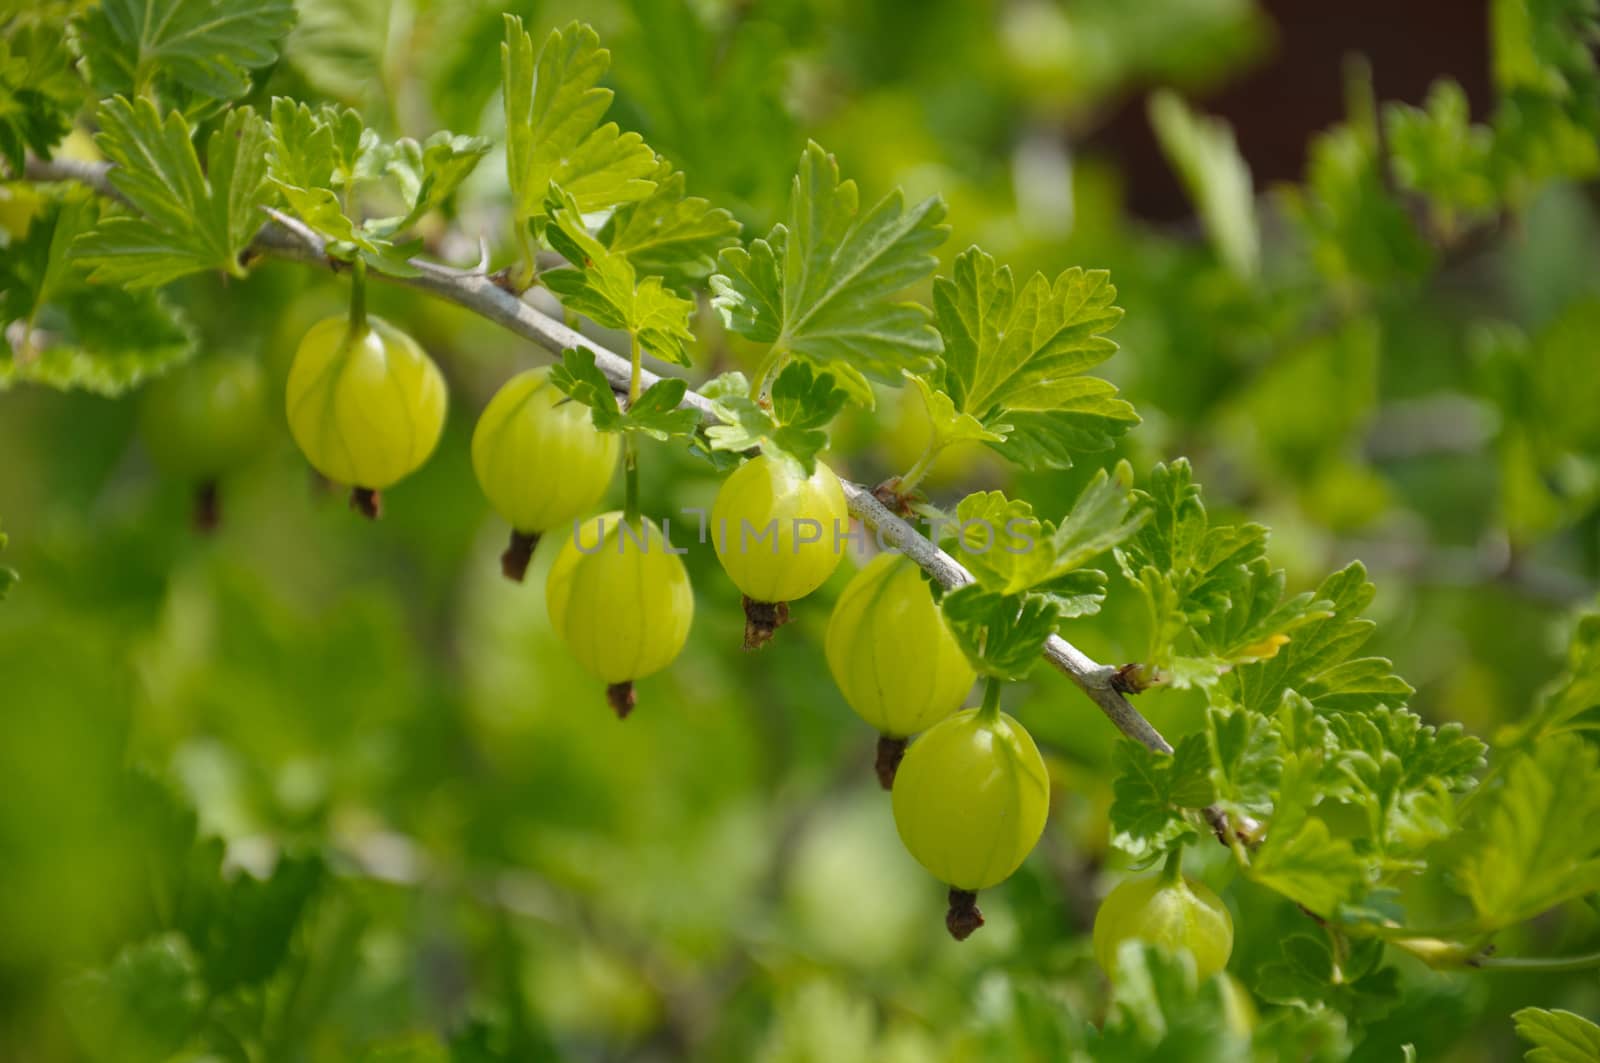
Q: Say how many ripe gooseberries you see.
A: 7